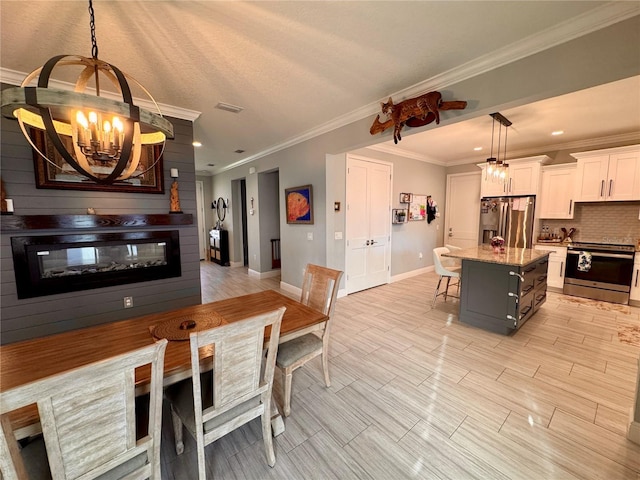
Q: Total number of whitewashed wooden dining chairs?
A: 3